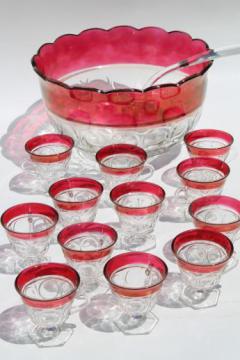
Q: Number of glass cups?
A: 12